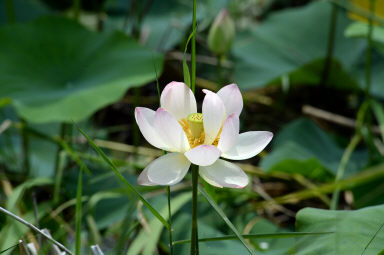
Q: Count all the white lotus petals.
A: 10